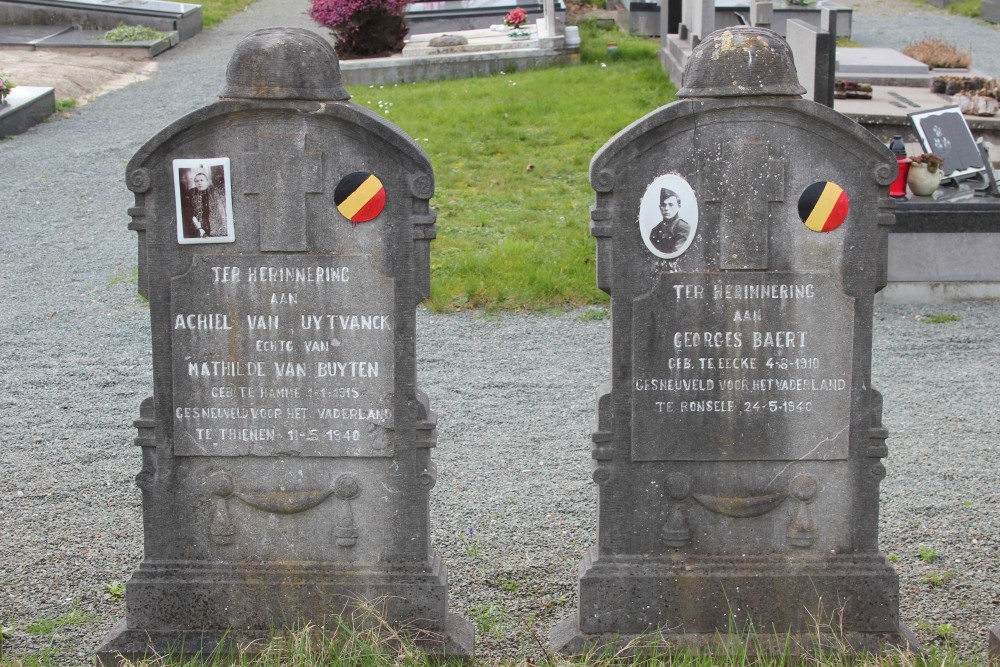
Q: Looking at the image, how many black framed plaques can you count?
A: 1